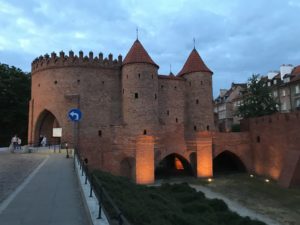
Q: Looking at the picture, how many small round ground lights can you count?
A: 3